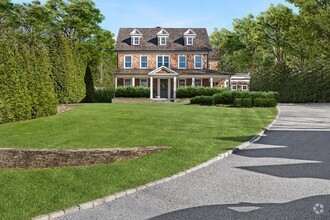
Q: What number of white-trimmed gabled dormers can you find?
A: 3